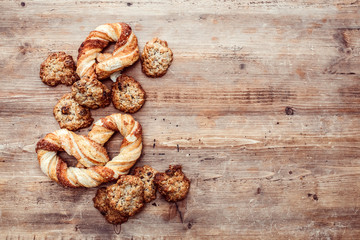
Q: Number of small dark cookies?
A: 9